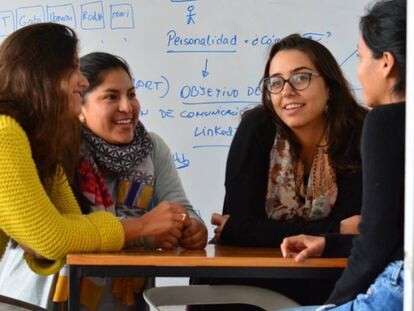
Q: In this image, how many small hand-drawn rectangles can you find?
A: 5